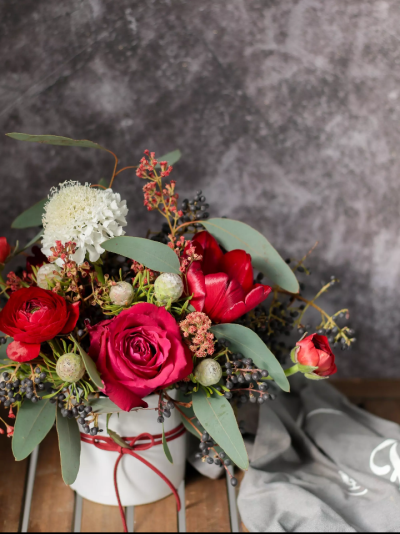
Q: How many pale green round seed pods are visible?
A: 5